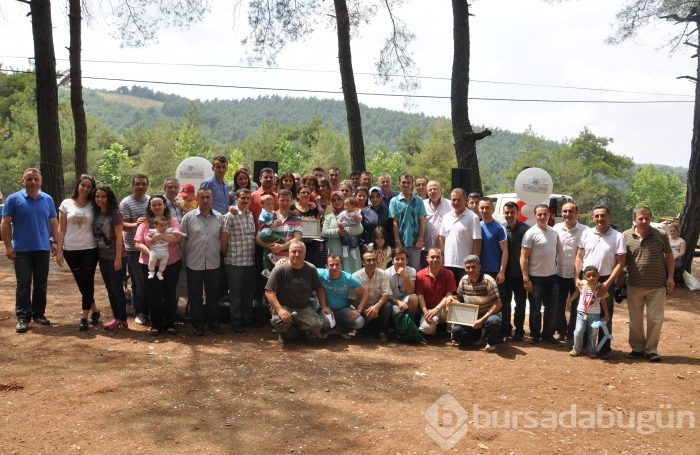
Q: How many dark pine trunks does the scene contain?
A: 5